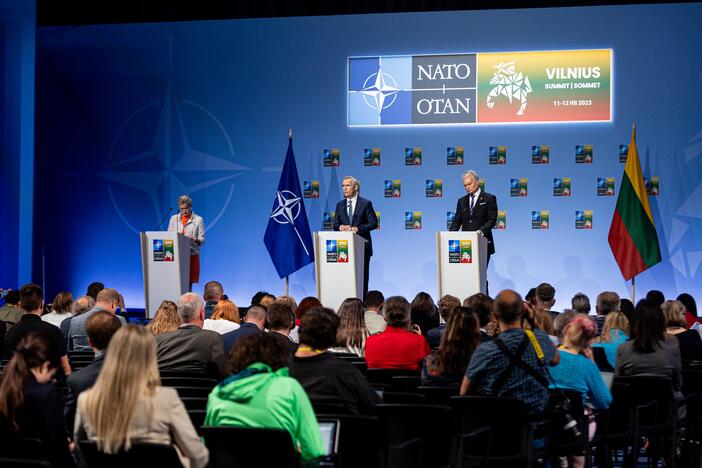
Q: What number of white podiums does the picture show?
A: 3